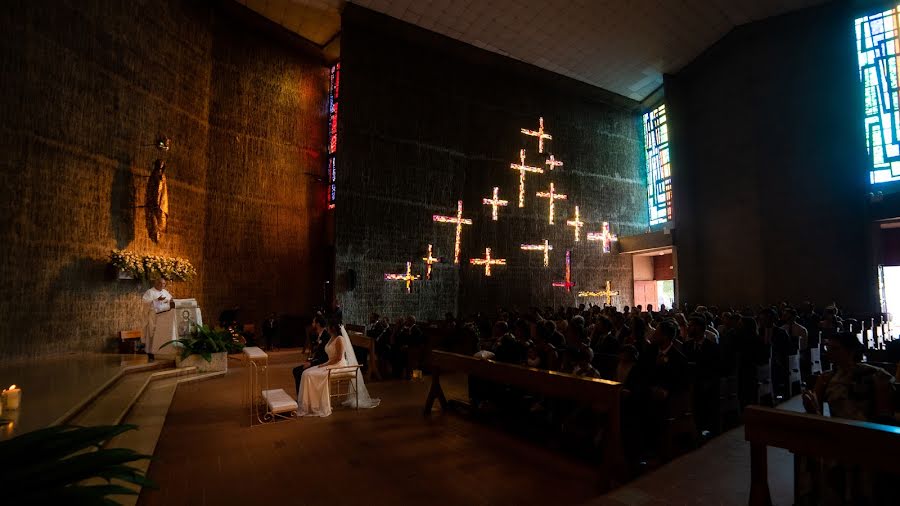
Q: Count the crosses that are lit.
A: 14